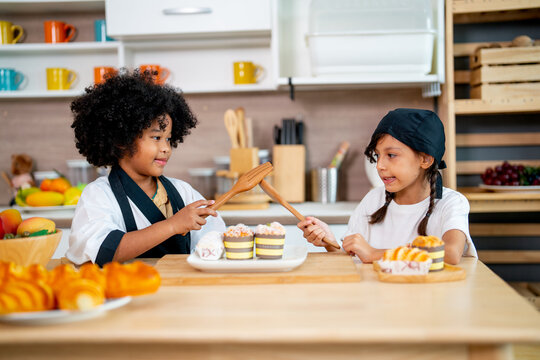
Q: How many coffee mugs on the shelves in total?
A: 8